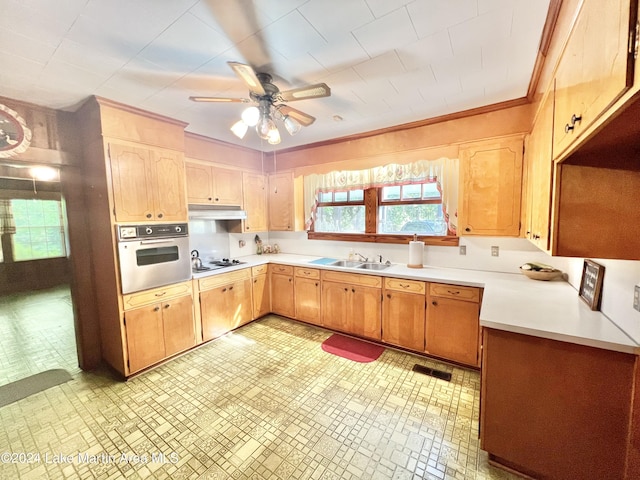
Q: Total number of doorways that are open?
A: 1